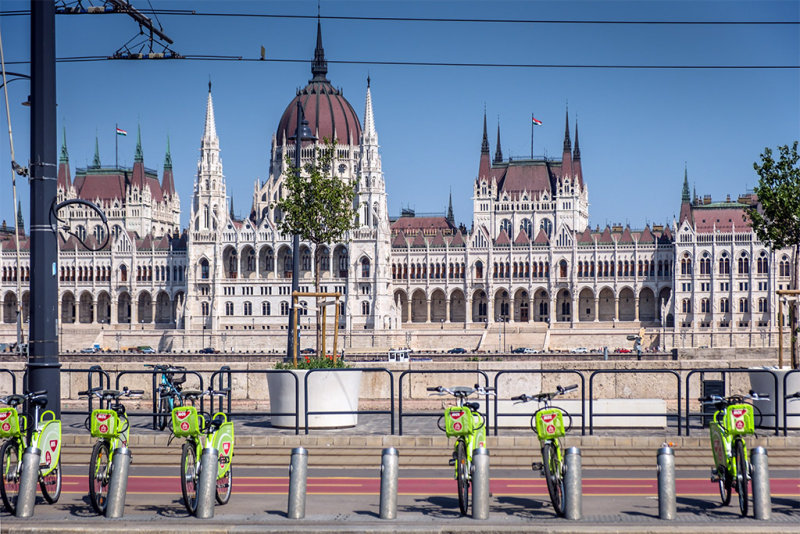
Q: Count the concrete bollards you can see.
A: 9